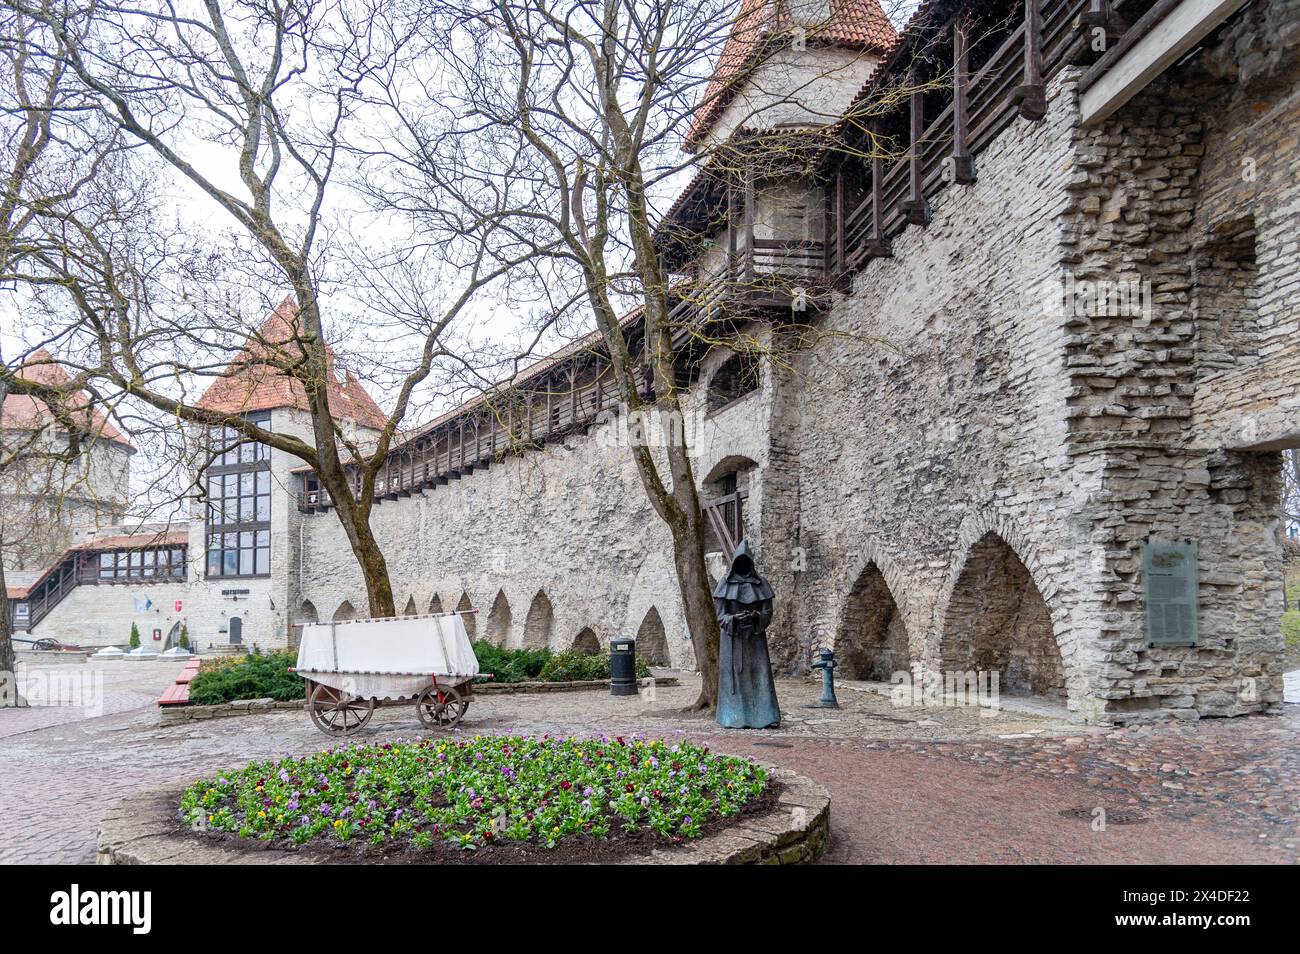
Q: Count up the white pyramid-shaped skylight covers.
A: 3